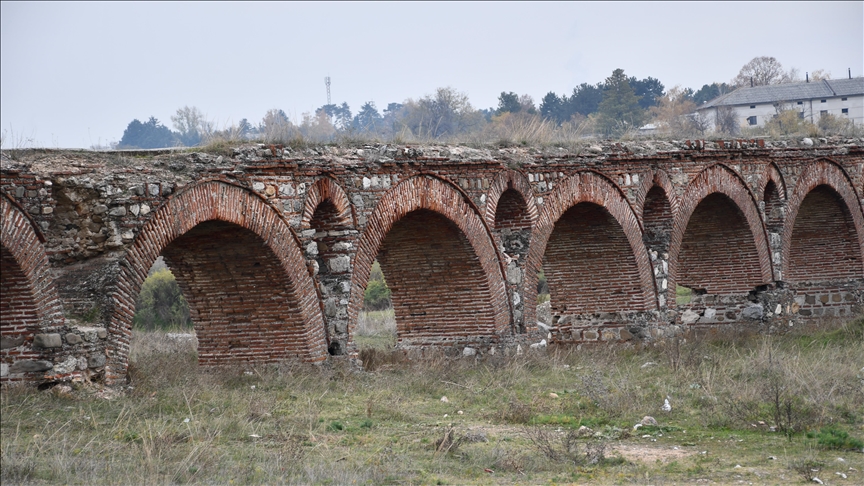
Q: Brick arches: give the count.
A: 10